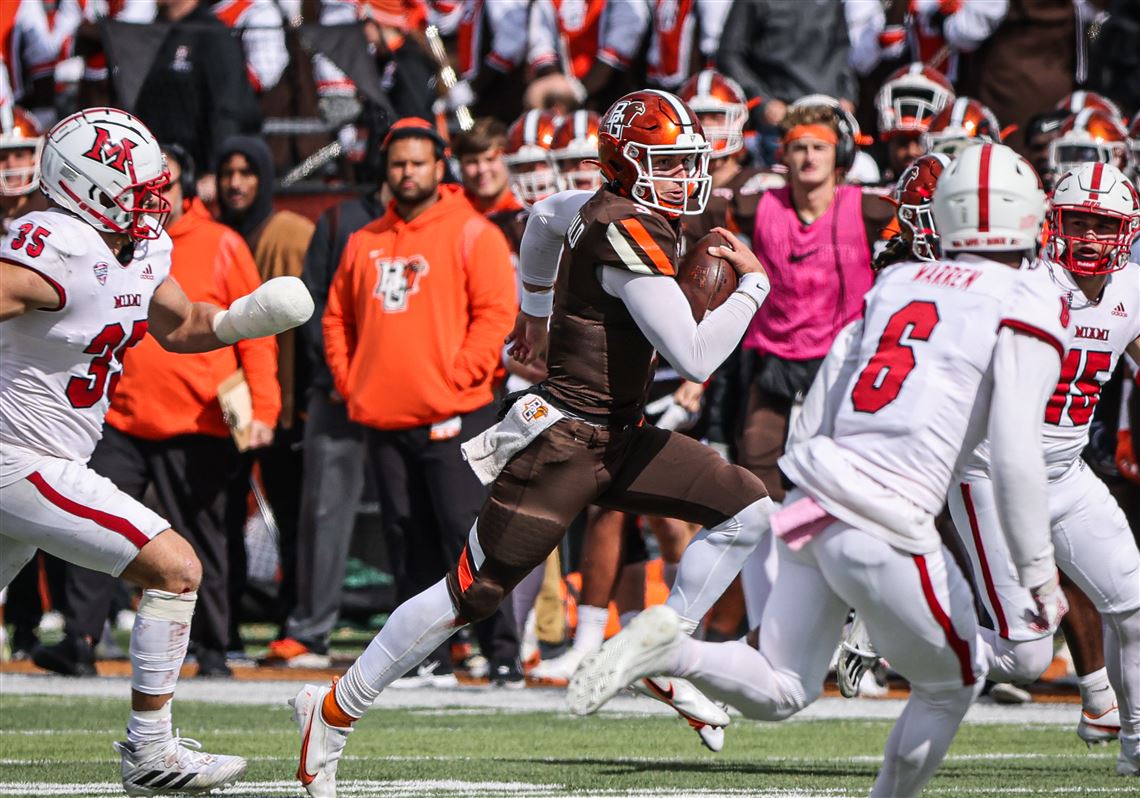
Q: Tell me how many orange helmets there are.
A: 11